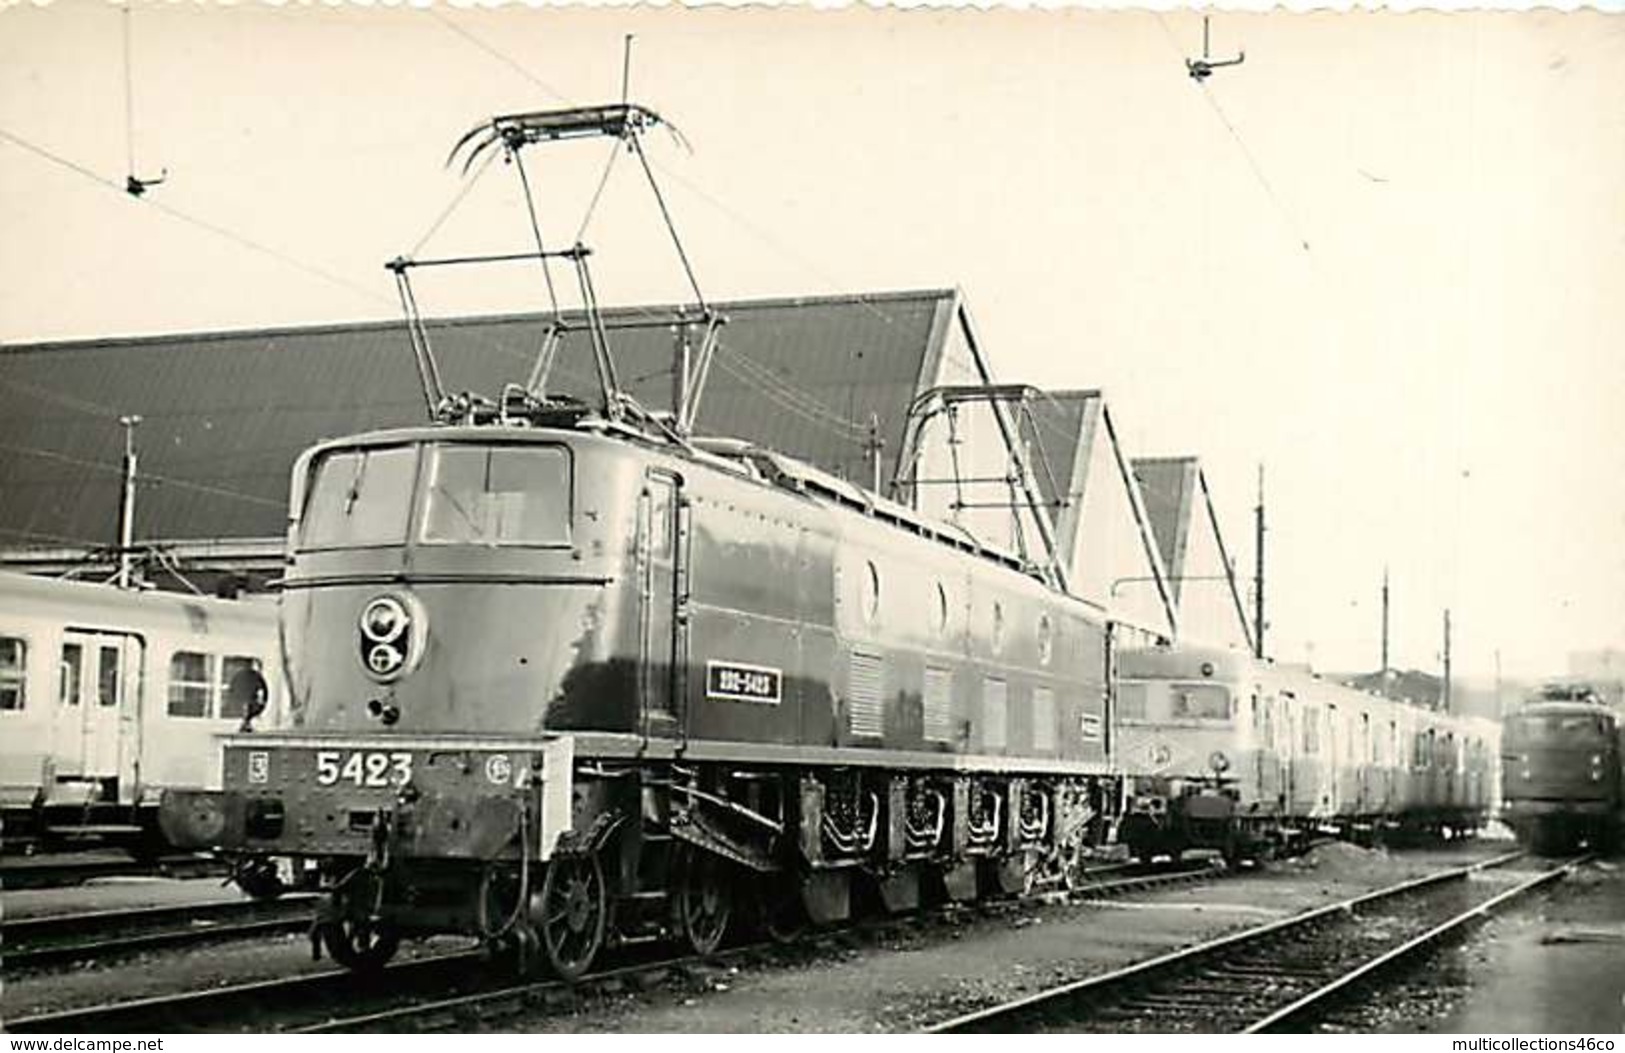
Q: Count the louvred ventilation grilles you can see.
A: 4